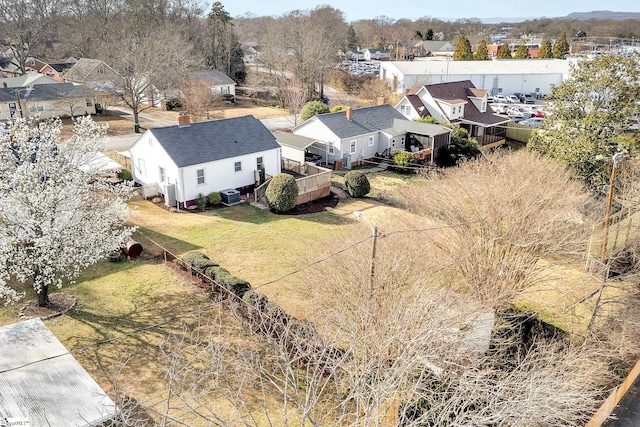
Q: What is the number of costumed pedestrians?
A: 0